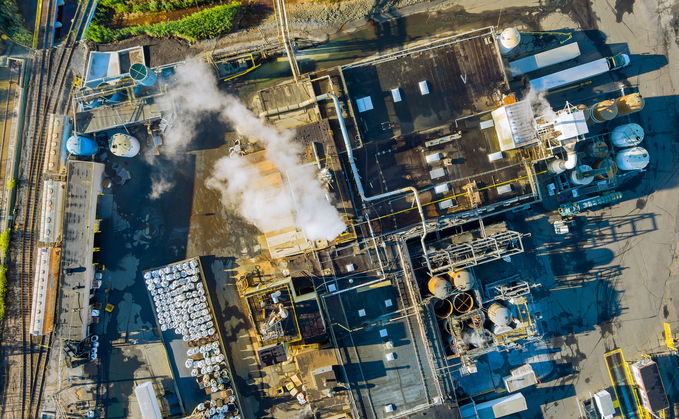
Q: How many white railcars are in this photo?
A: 3